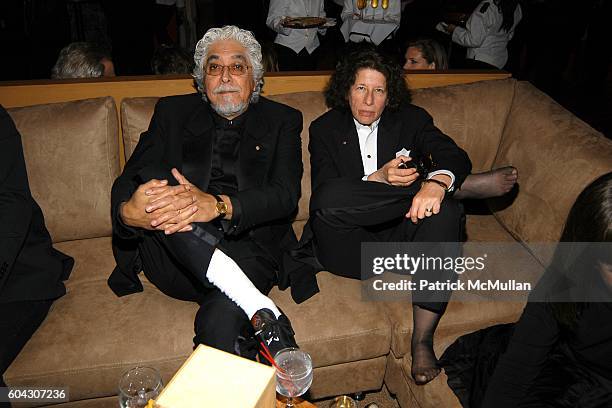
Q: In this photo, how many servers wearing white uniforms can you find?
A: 3